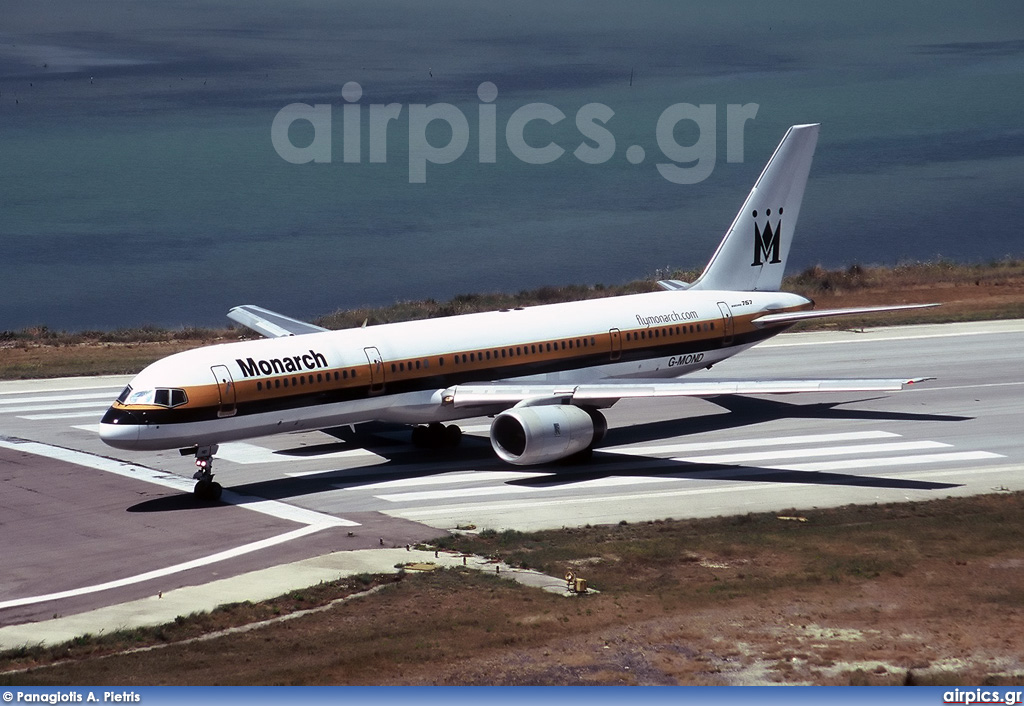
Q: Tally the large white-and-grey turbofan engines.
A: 1